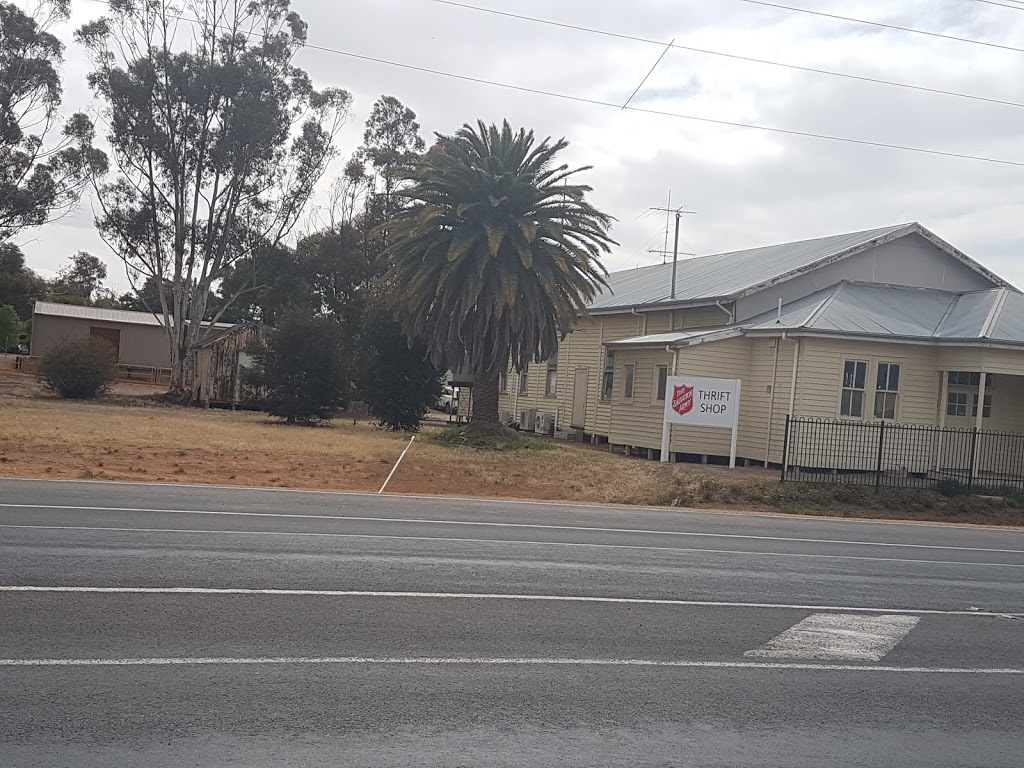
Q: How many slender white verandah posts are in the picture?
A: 2